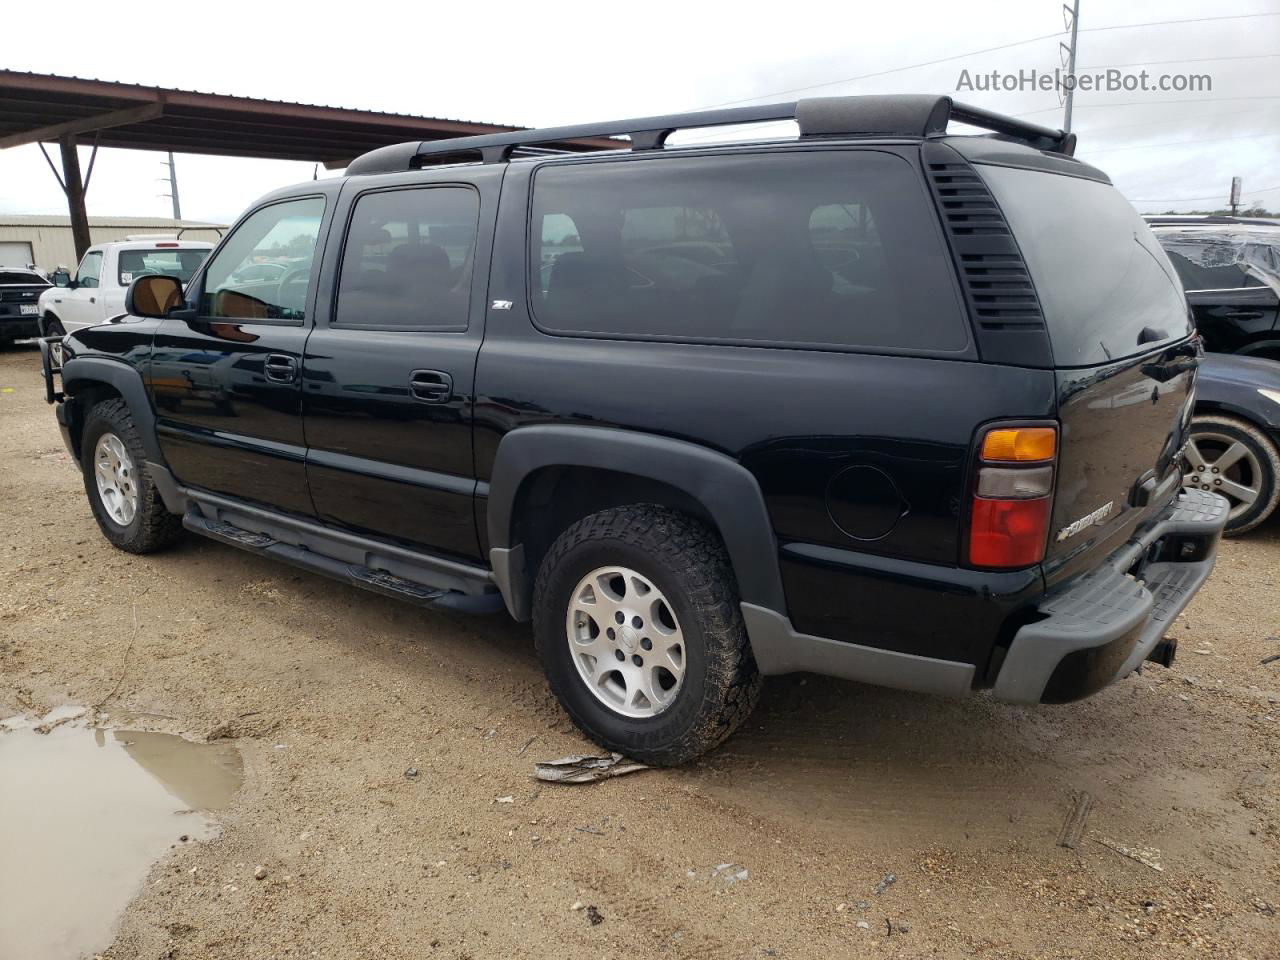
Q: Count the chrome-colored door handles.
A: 0